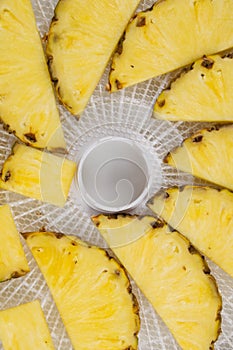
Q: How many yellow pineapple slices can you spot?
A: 11